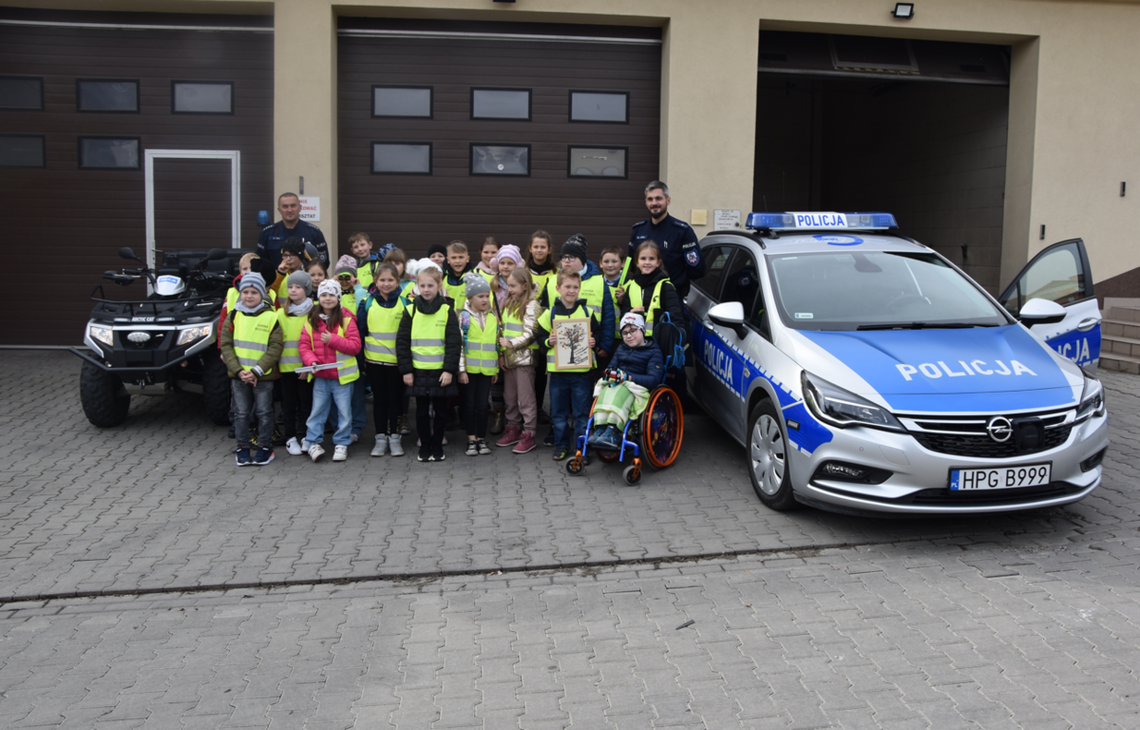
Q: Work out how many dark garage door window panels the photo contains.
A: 11